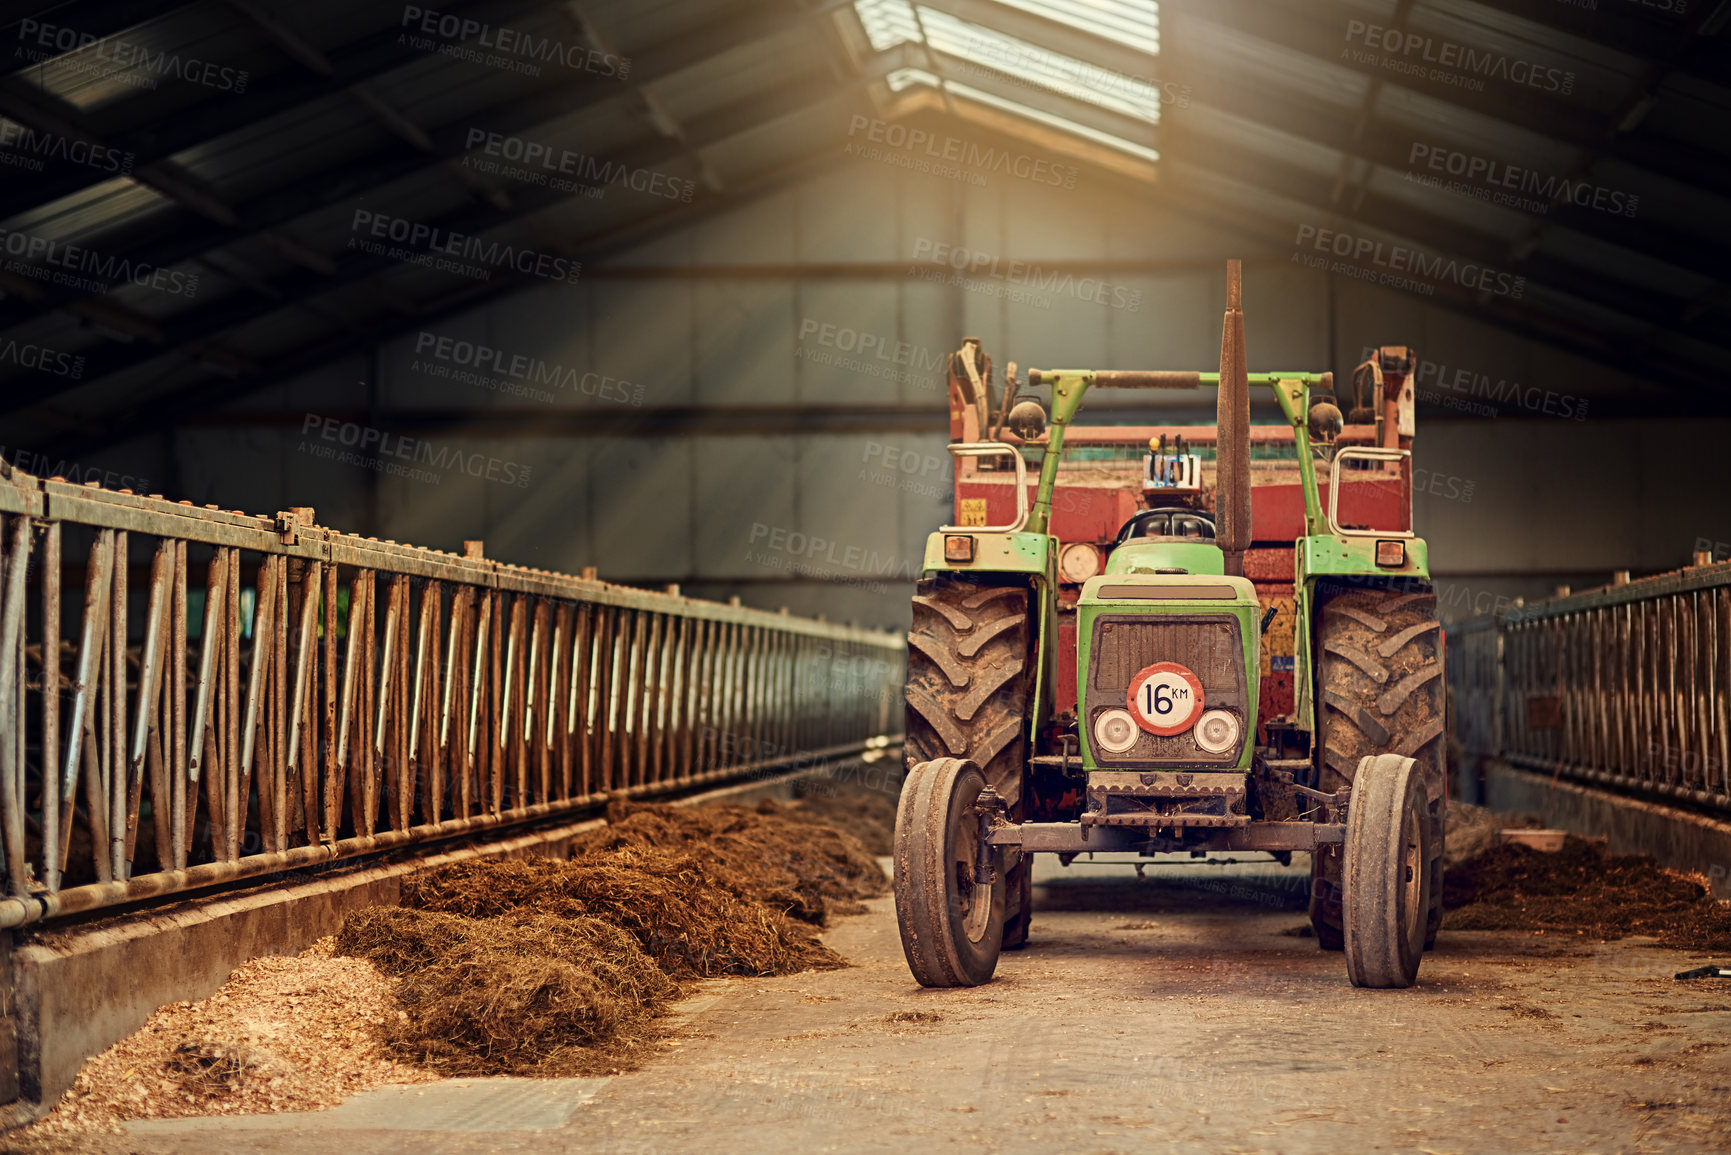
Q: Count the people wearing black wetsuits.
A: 0